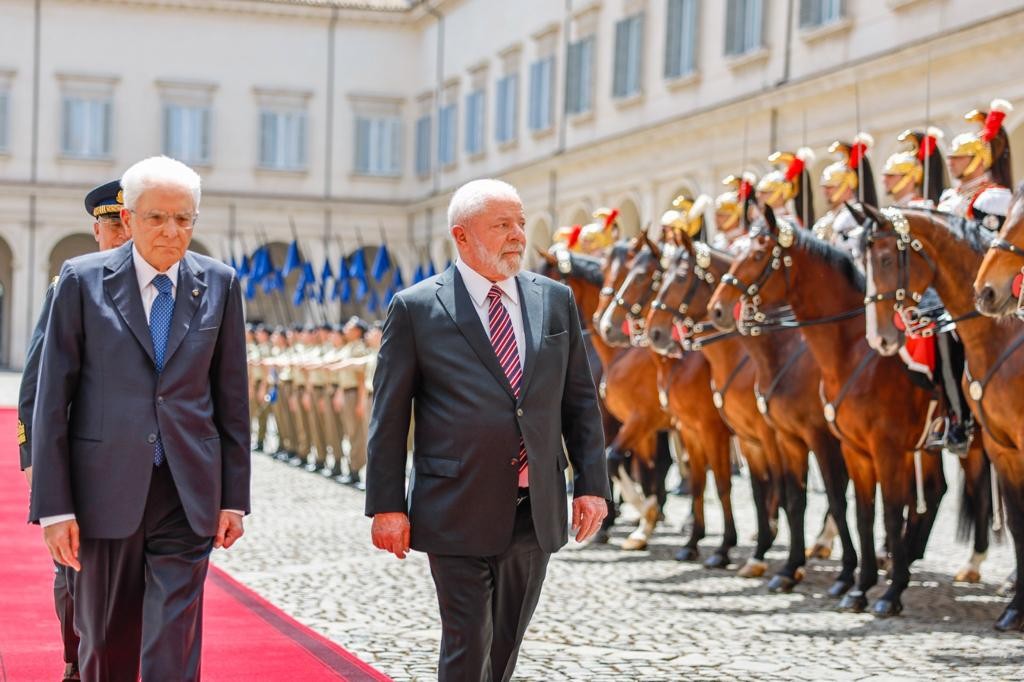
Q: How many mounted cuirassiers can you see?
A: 8